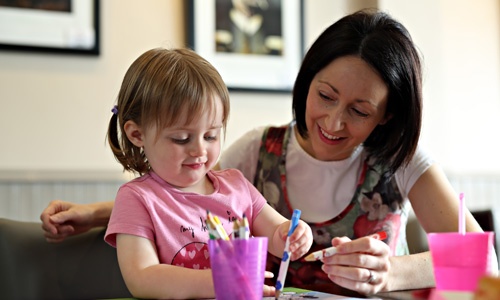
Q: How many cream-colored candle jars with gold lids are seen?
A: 0